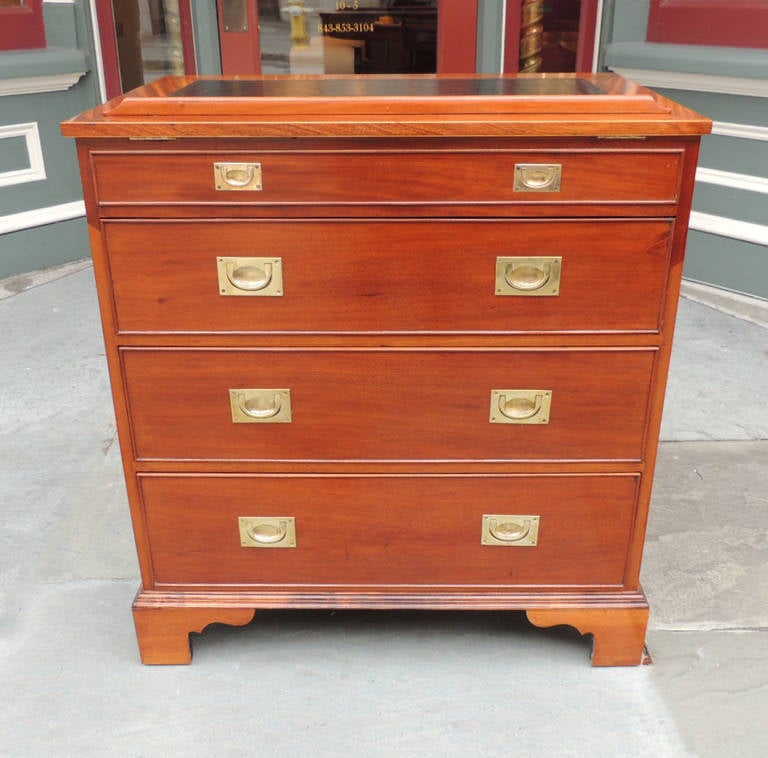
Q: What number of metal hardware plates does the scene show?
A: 8